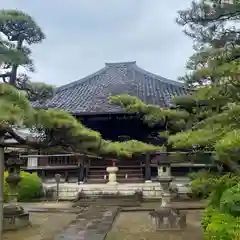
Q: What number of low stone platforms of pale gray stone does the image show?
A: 1